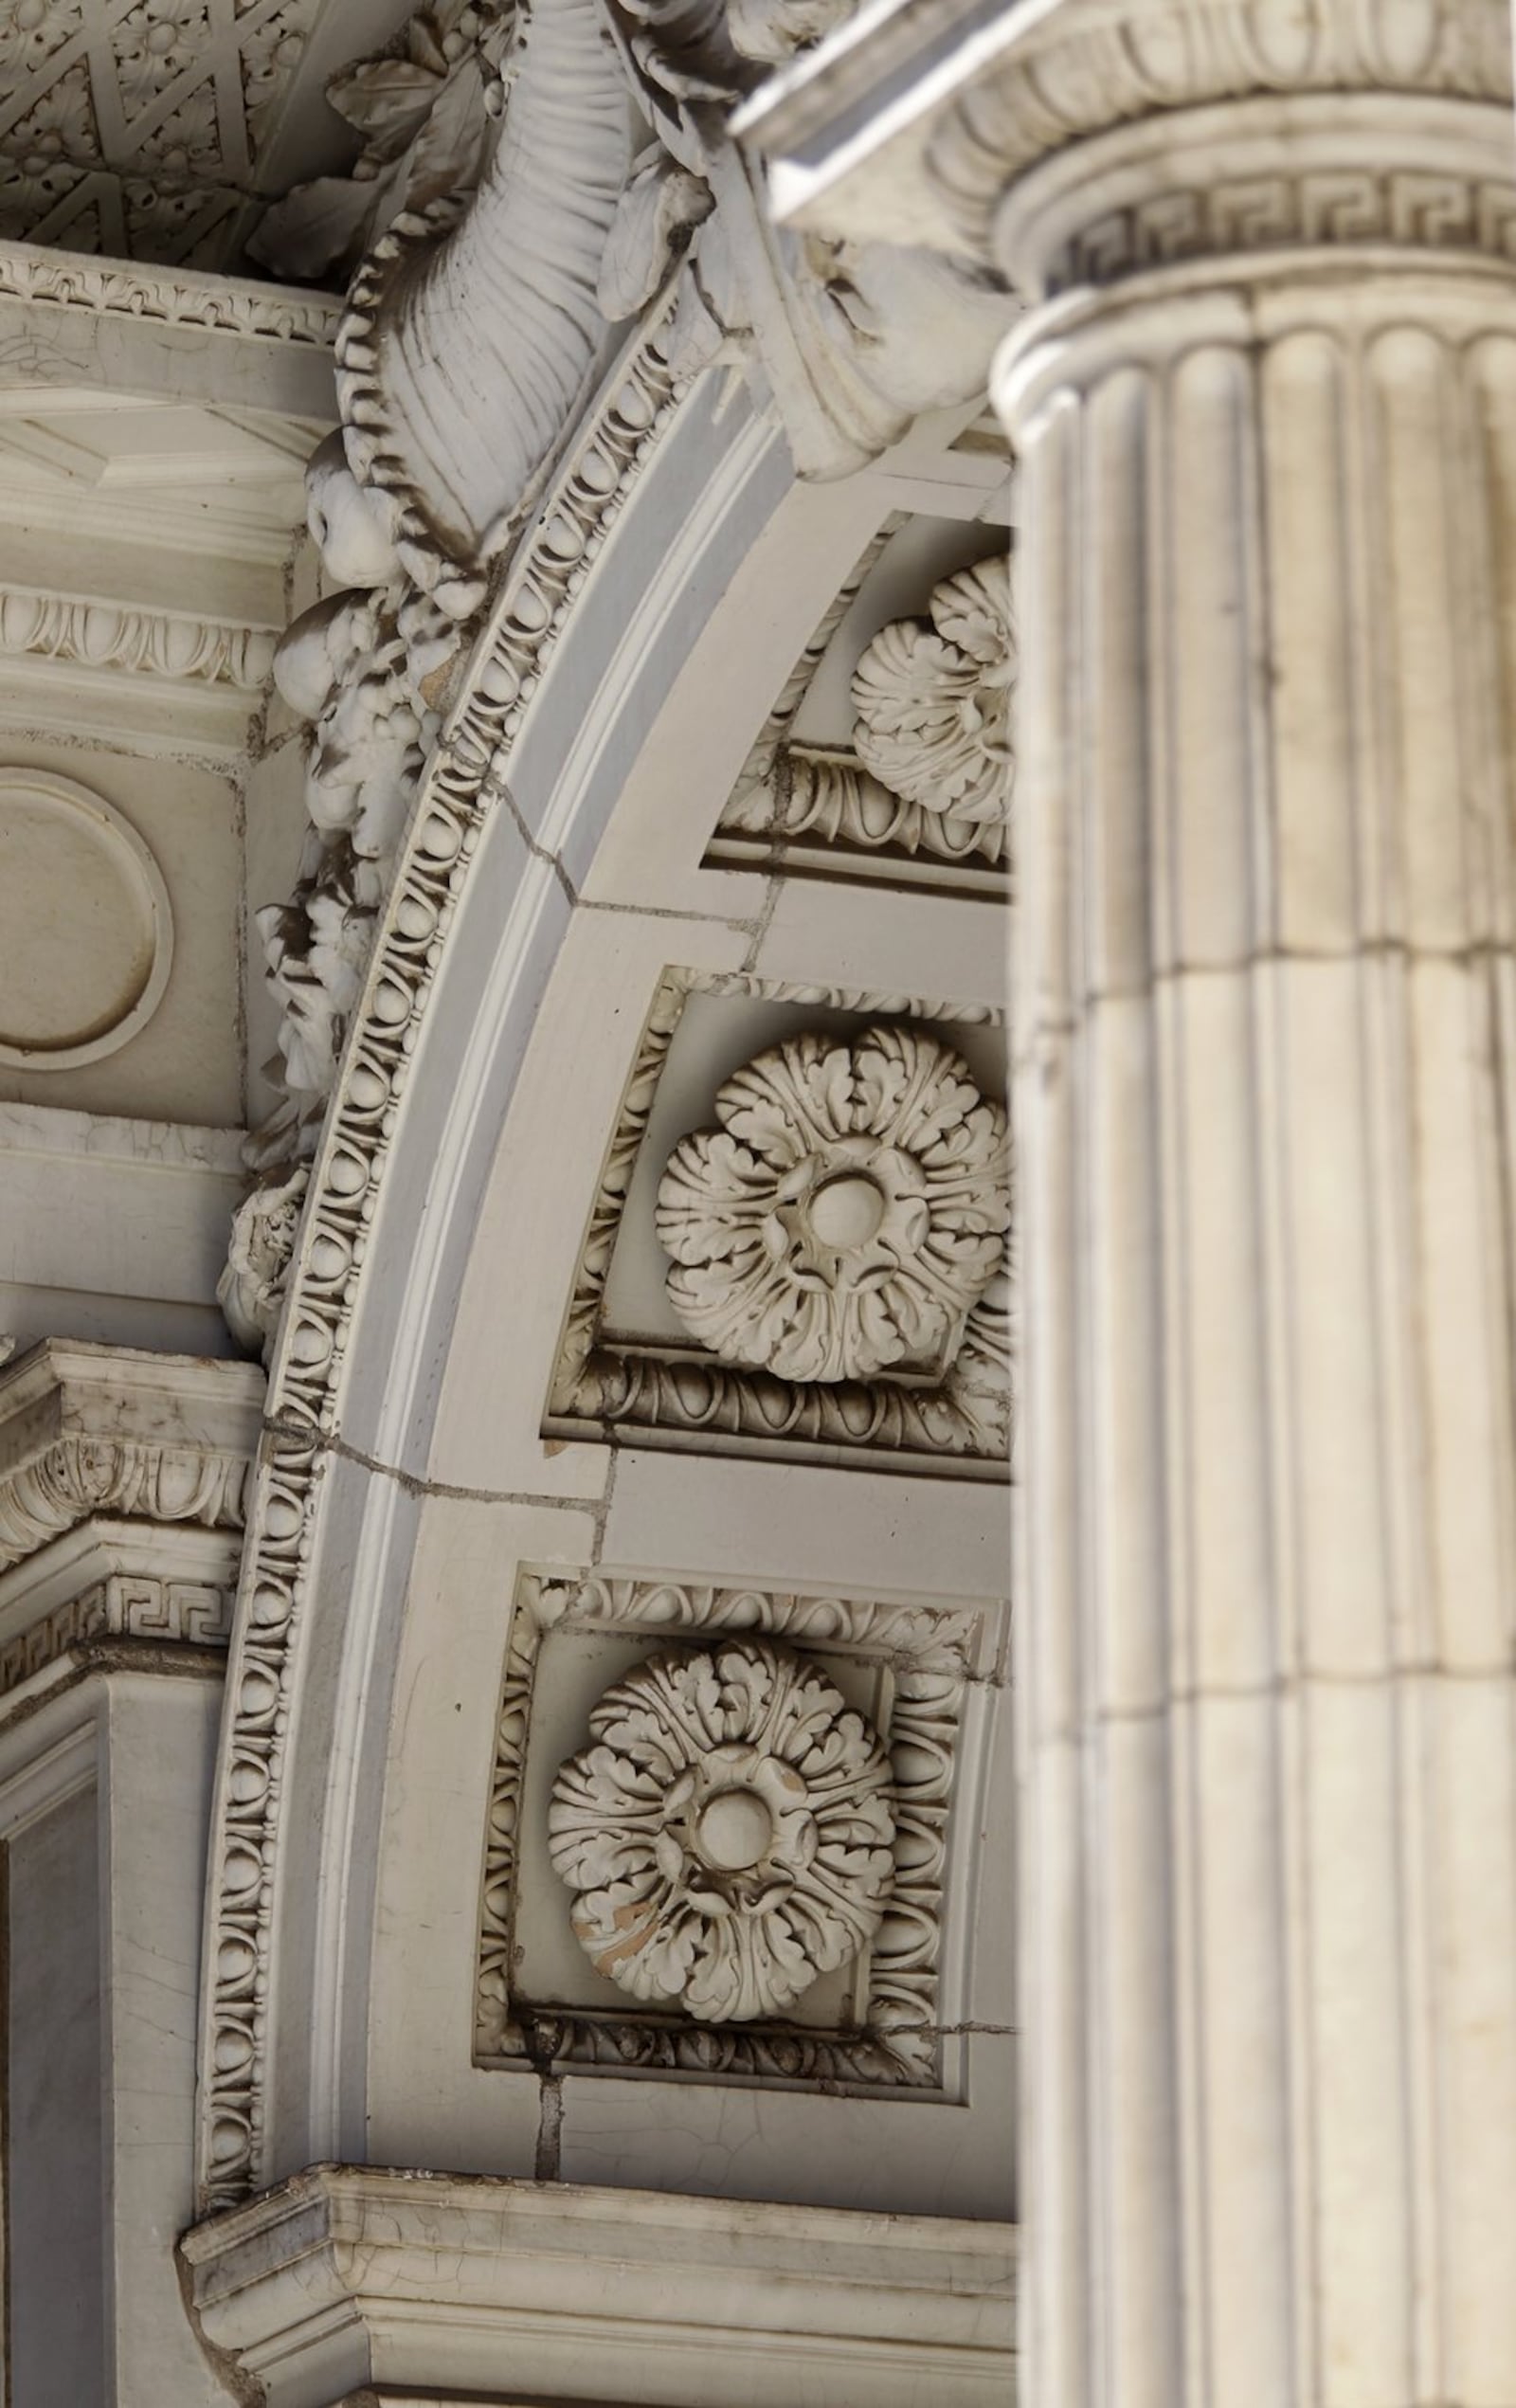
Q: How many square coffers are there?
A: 3